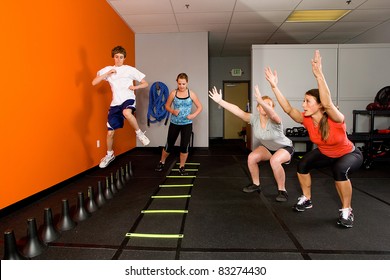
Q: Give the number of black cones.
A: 13